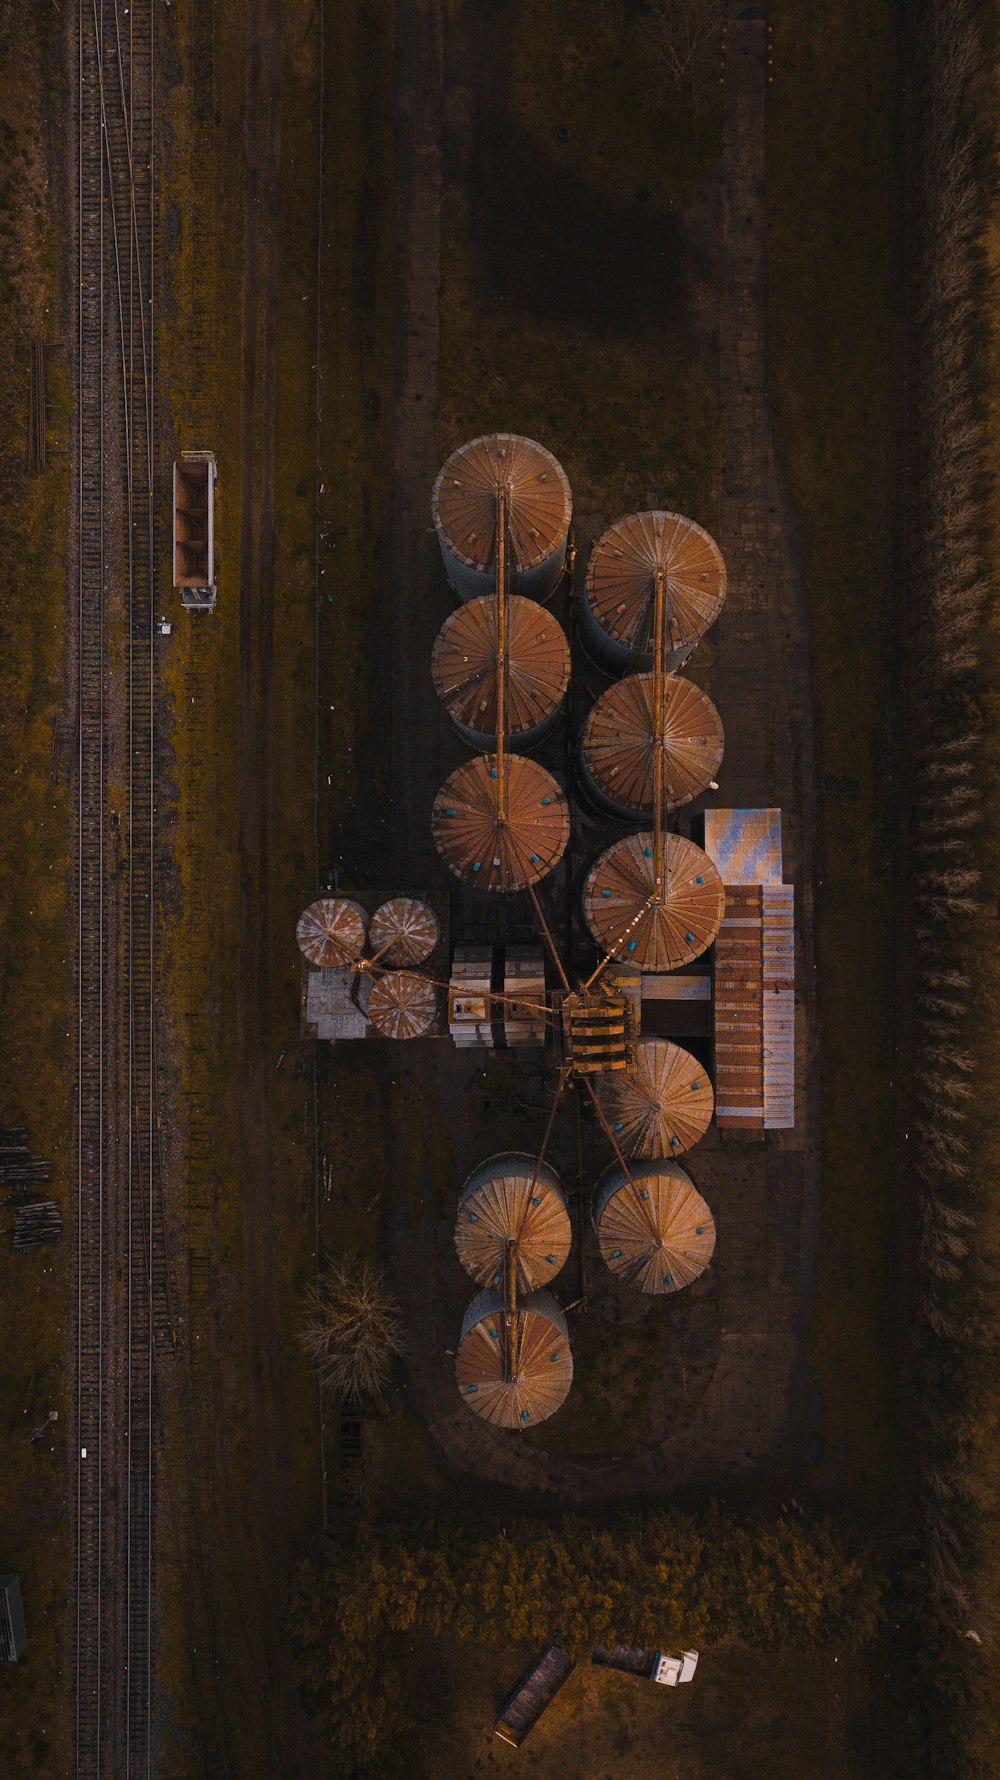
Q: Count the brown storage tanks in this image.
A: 13